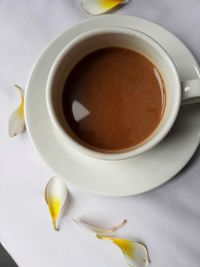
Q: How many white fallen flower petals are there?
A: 5